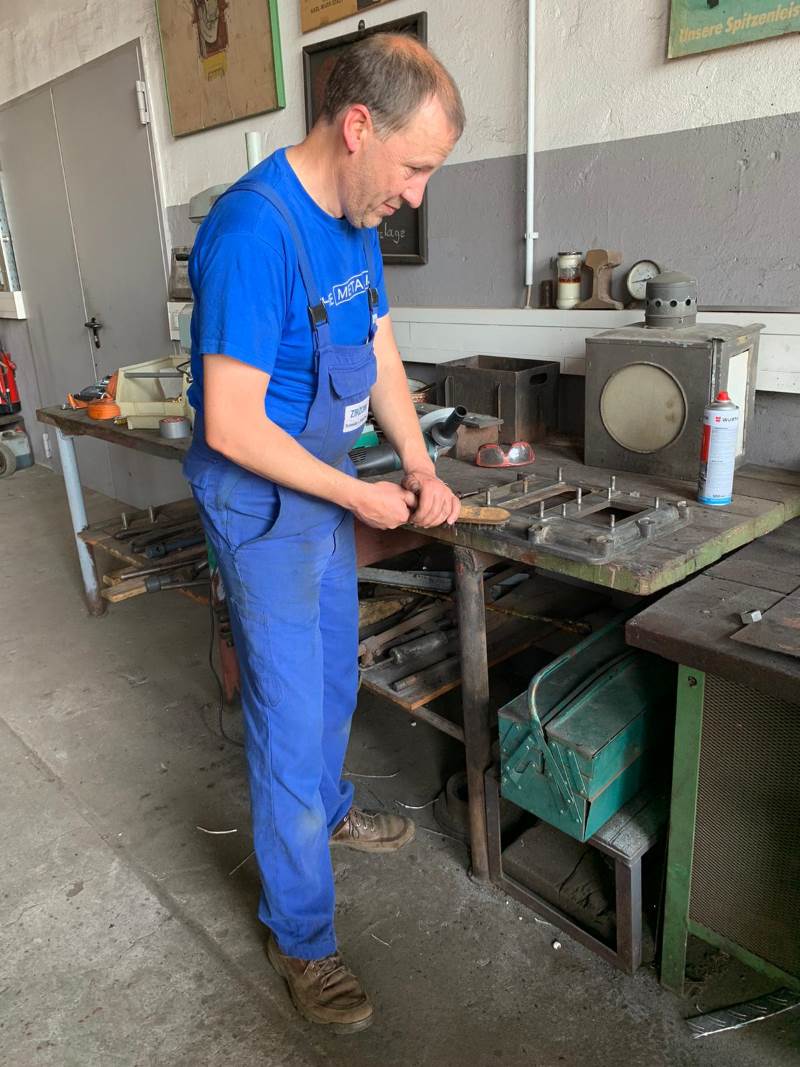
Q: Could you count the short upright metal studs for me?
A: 10